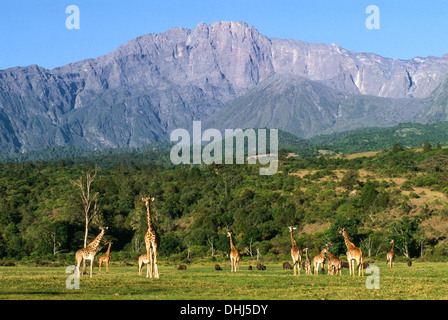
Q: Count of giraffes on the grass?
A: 11